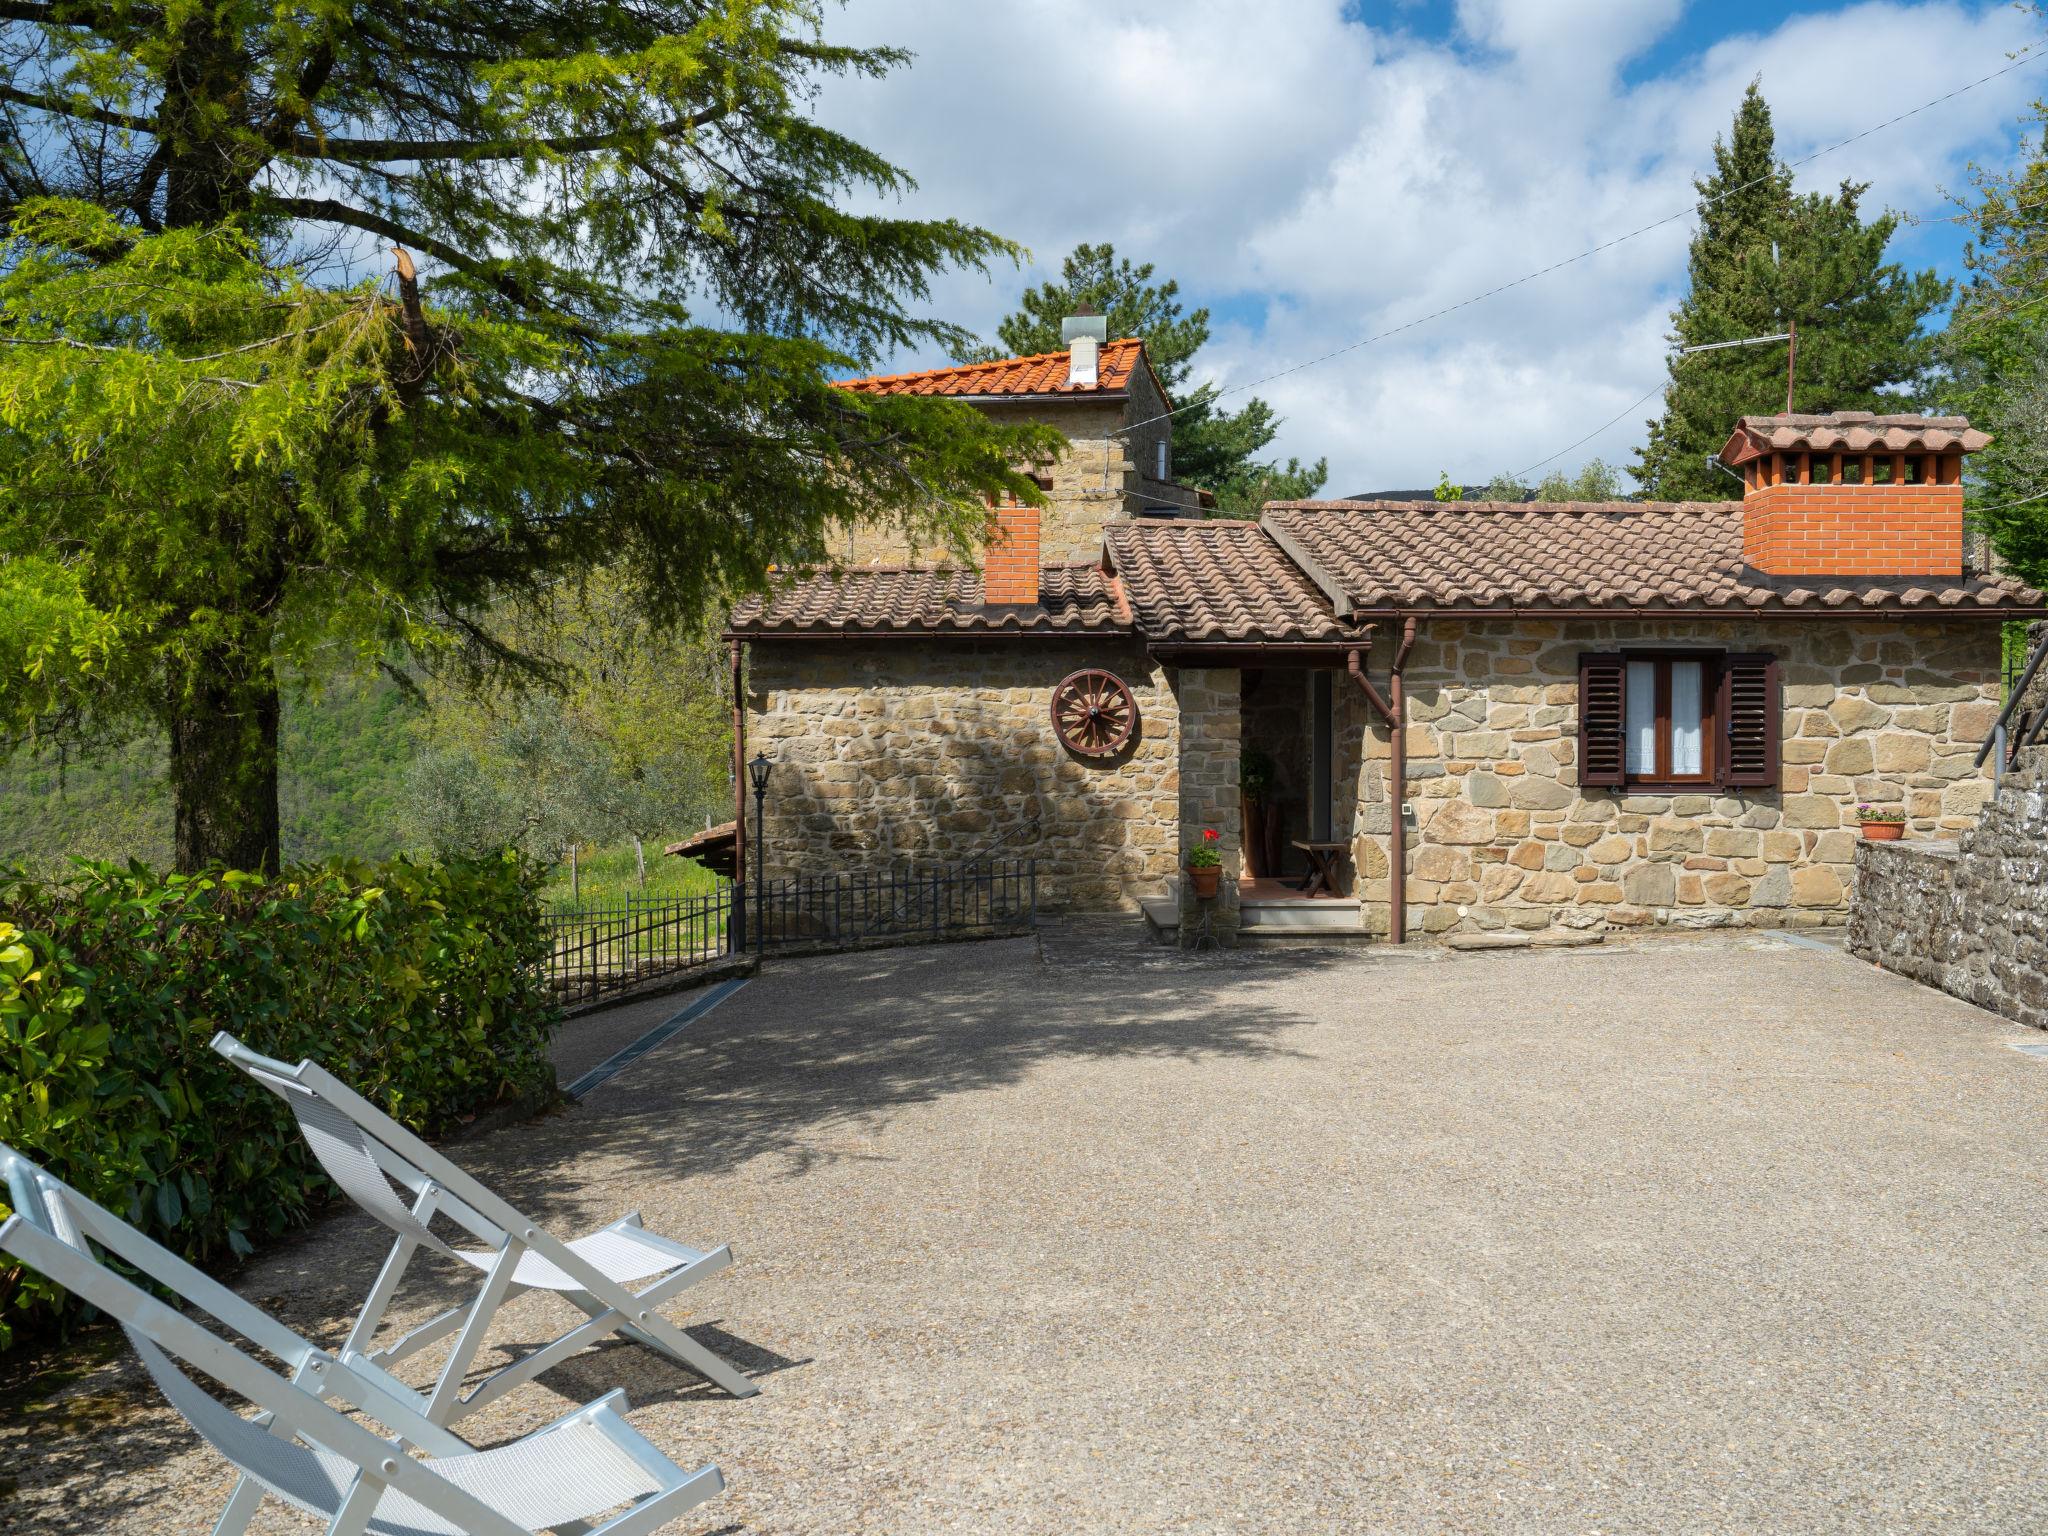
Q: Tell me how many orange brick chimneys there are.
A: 2